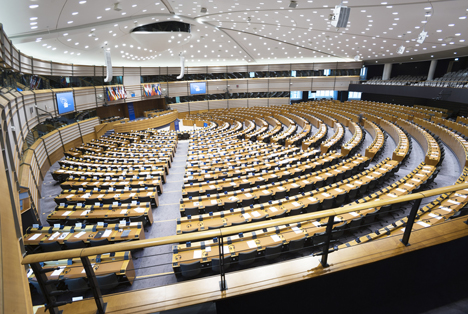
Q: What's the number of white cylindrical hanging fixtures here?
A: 2